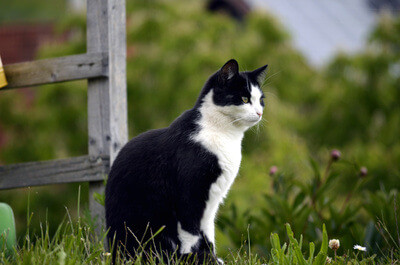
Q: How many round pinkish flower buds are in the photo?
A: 3